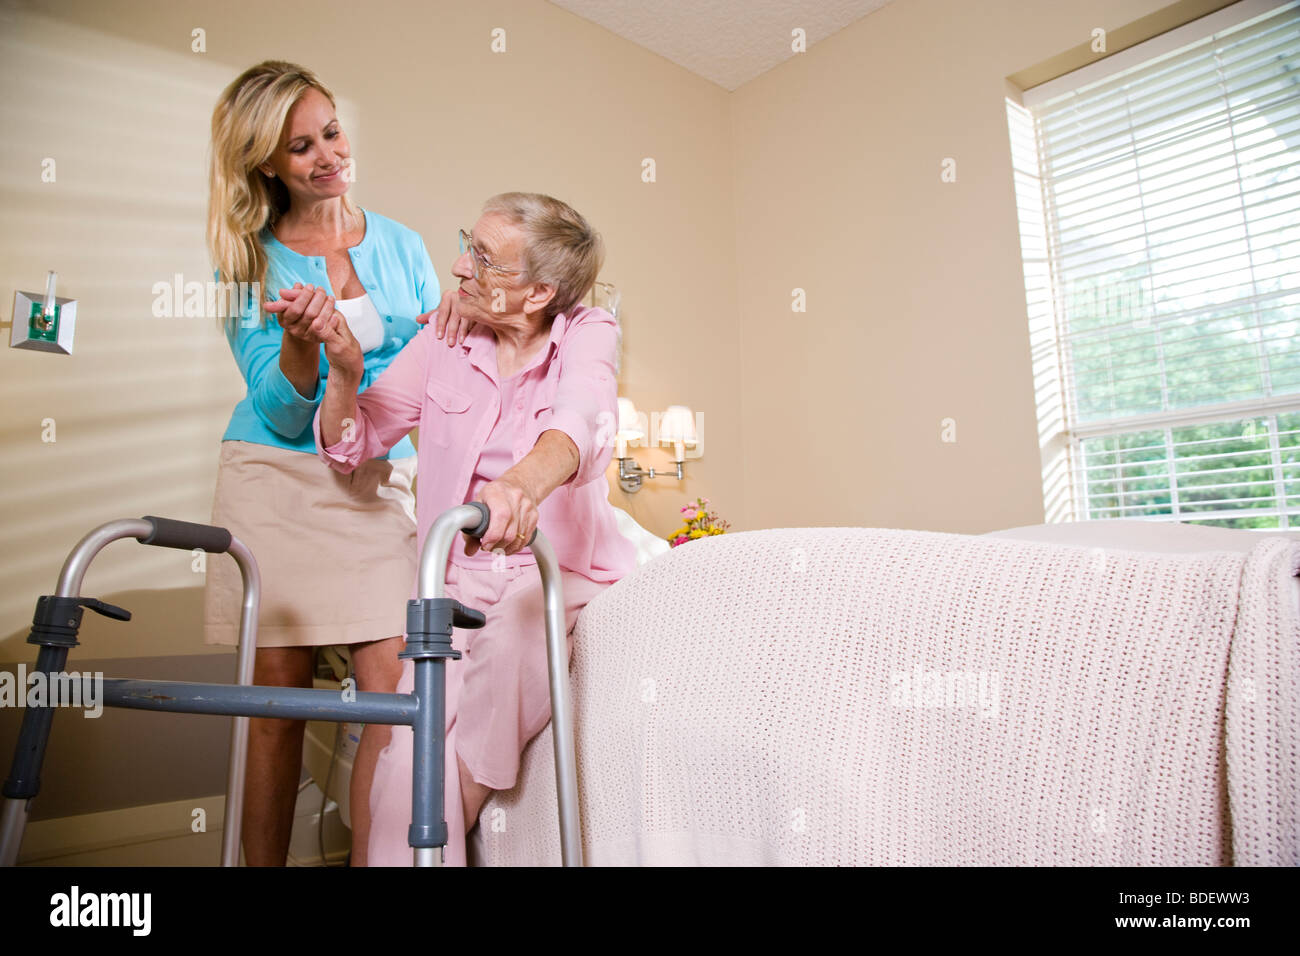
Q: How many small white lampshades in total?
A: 2